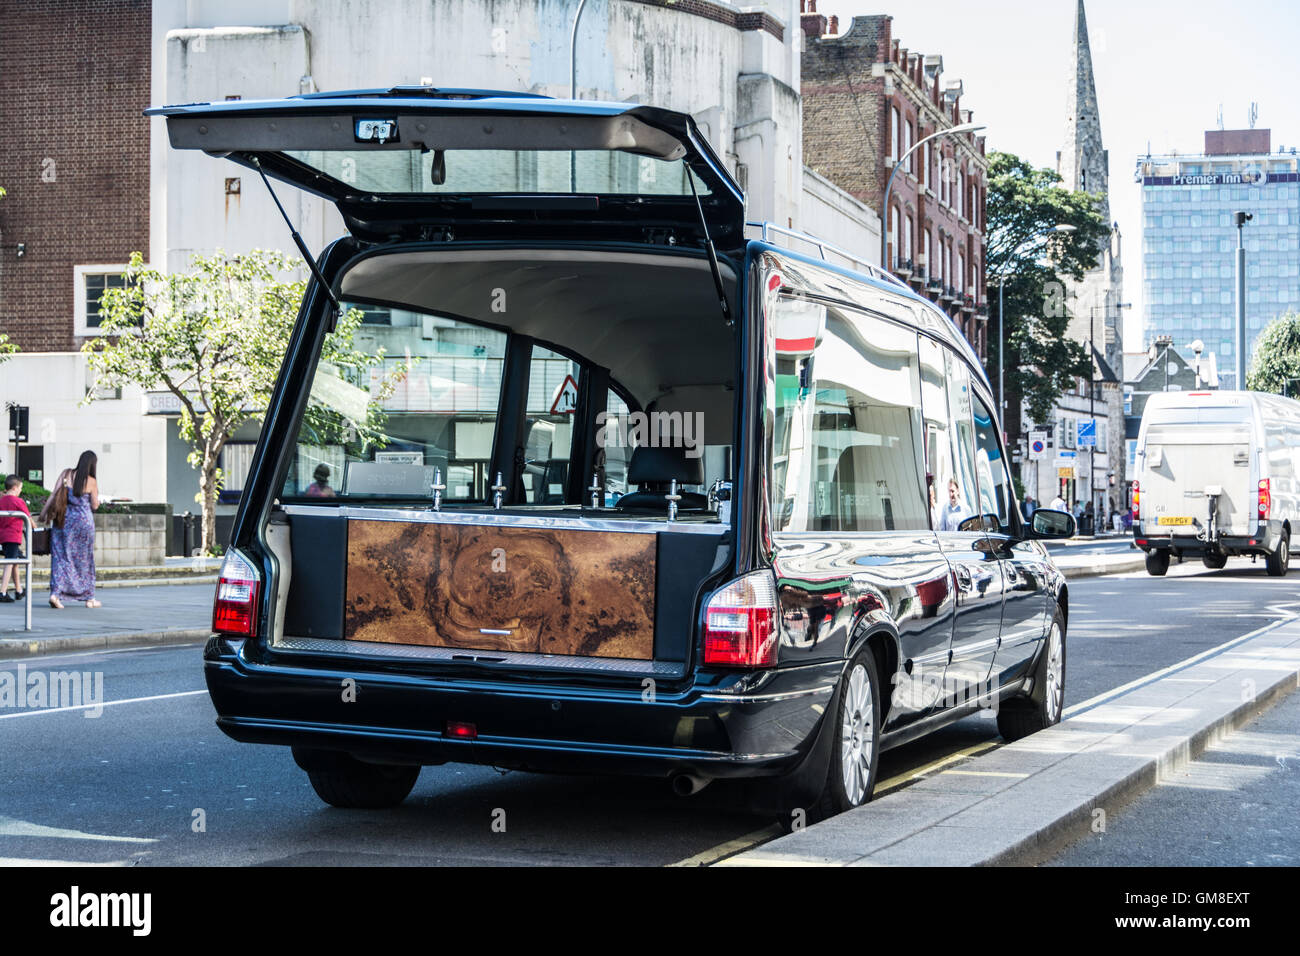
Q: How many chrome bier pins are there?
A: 4